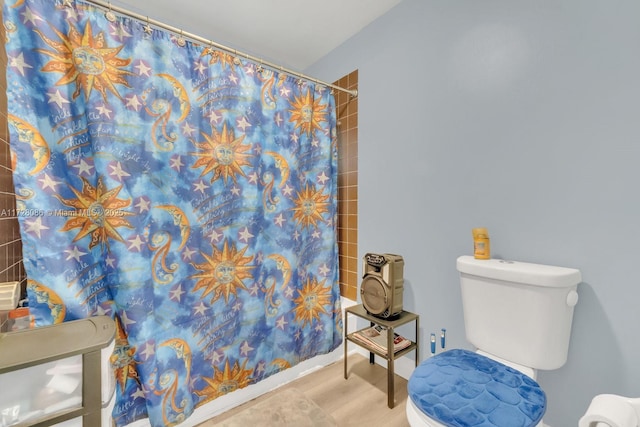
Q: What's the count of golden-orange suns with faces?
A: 9